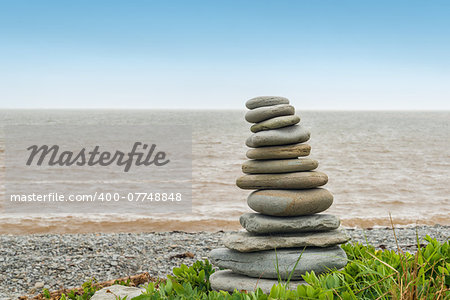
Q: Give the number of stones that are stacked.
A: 12